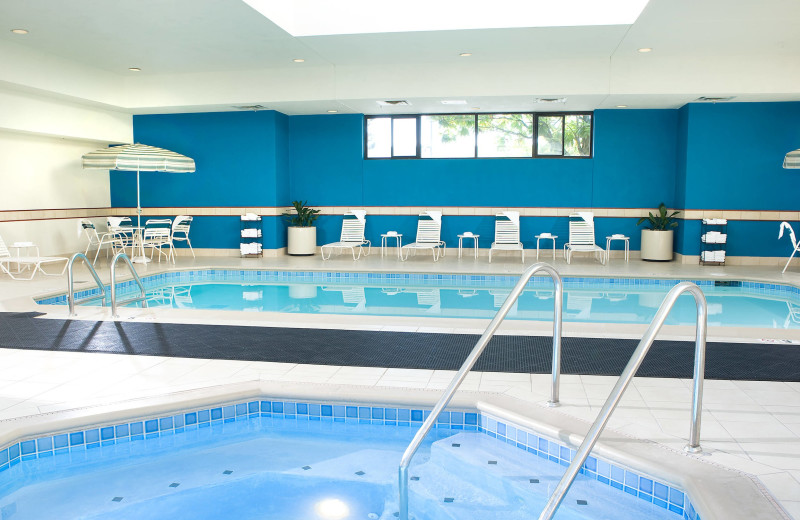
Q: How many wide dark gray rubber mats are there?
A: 1